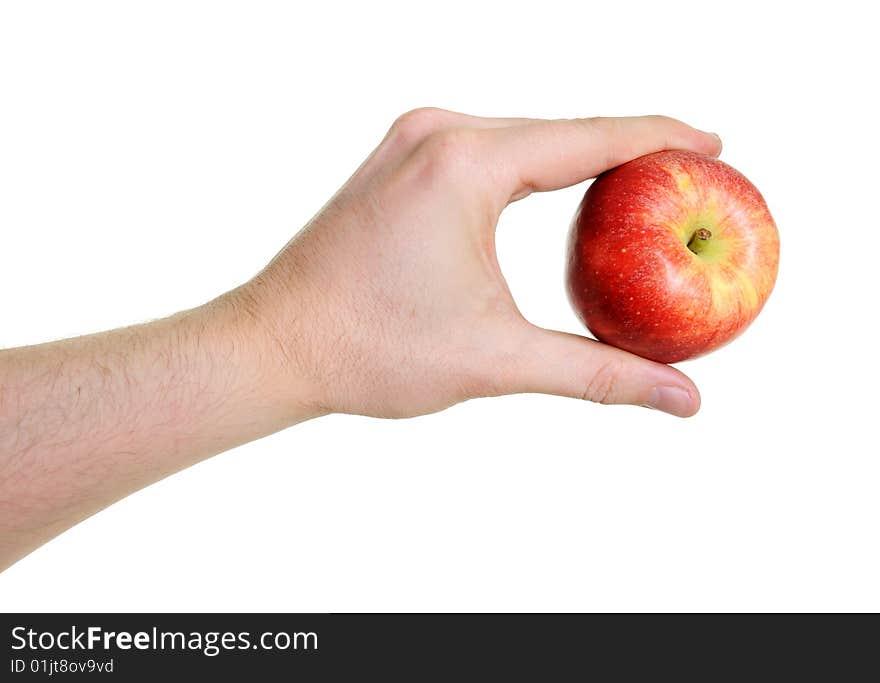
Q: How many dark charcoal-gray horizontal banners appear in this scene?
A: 1